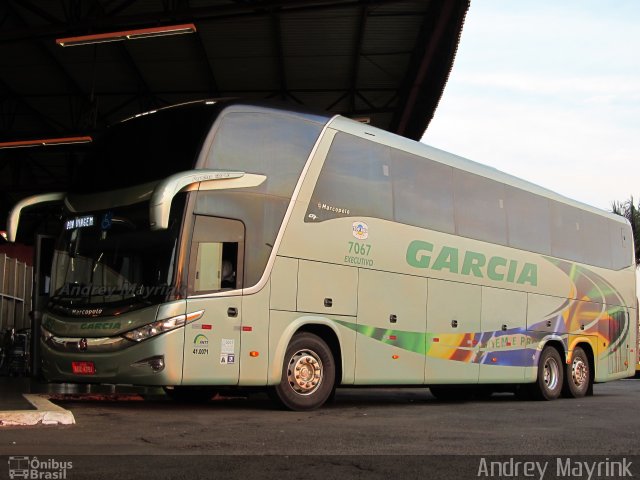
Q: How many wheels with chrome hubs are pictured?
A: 3